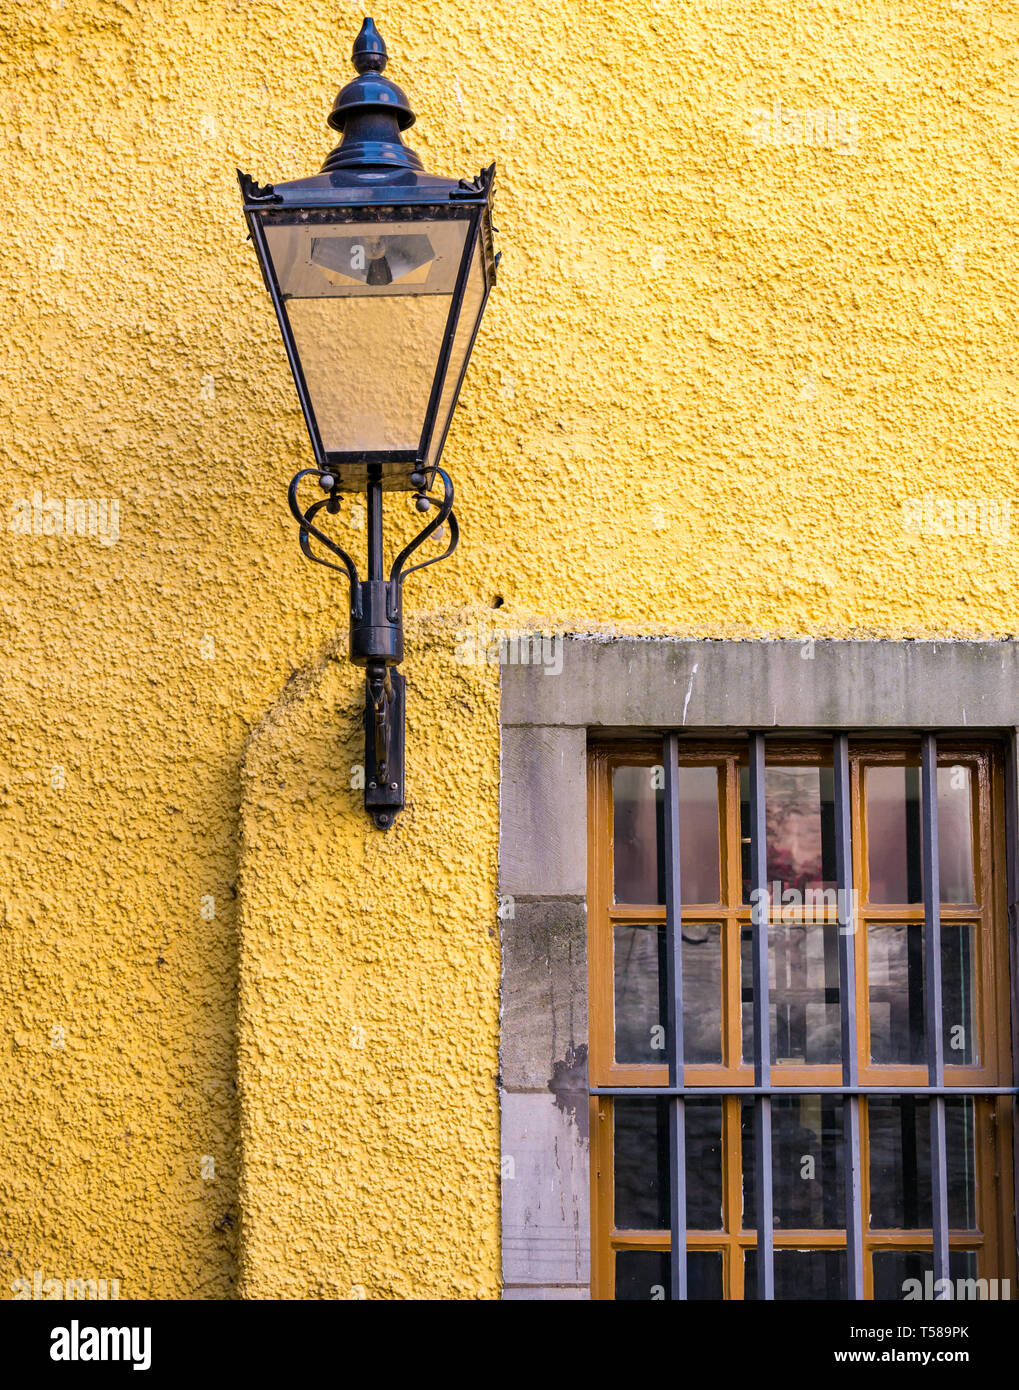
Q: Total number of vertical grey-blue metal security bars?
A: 4